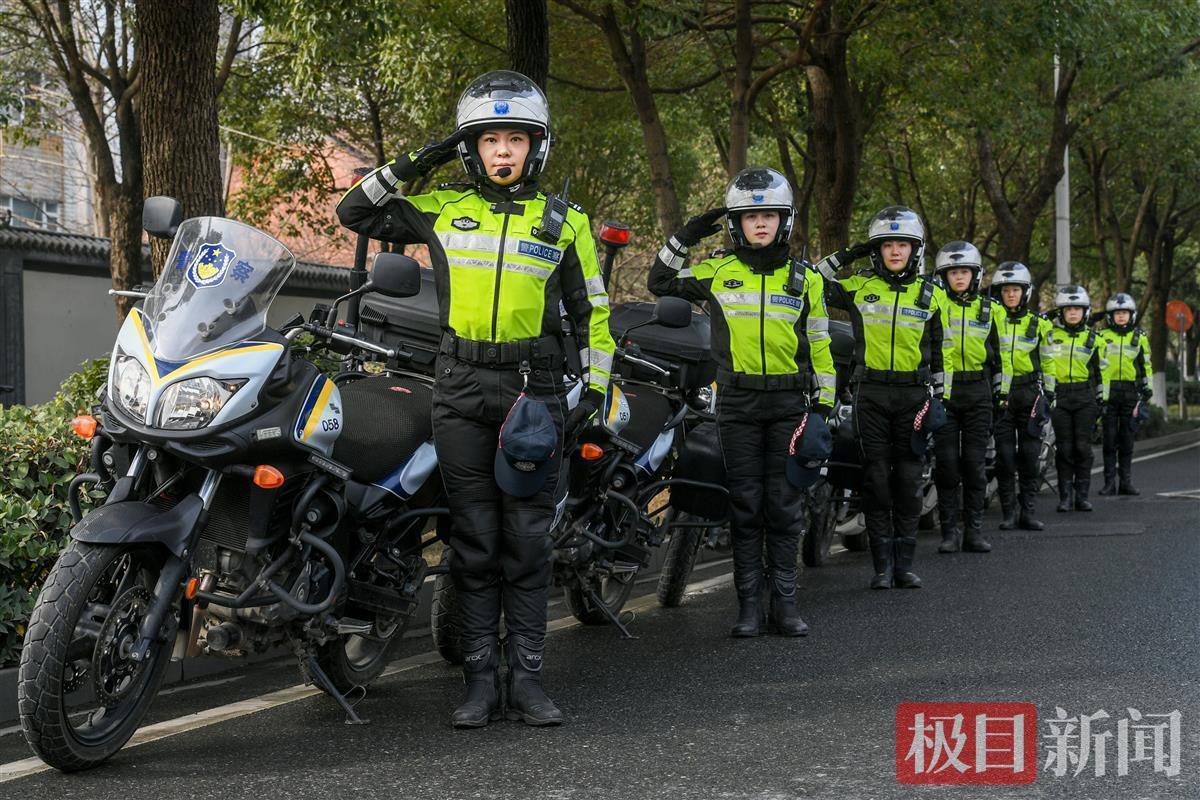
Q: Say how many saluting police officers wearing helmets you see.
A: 7